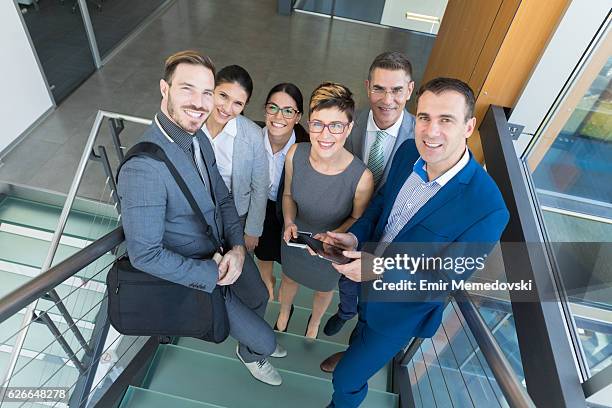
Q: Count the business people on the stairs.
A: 6